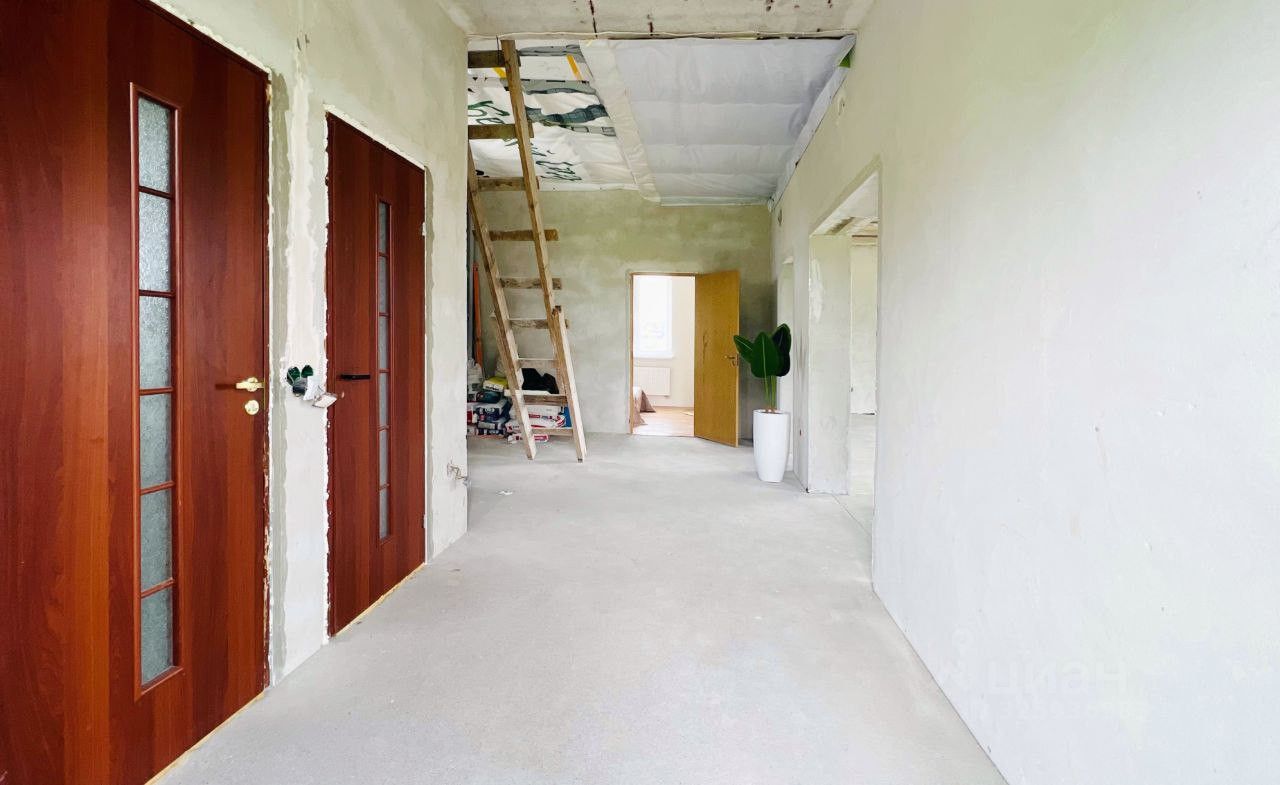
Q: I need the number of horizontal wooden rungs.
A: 9